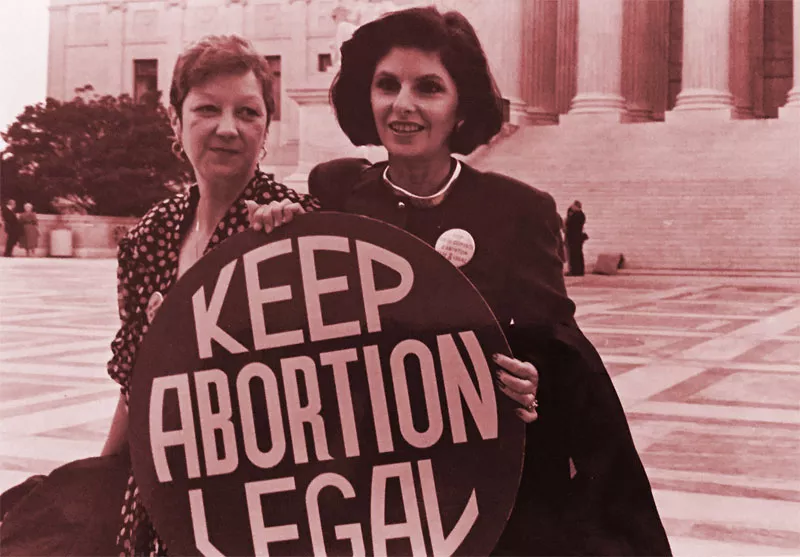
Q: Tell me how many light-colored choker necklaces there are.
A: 1